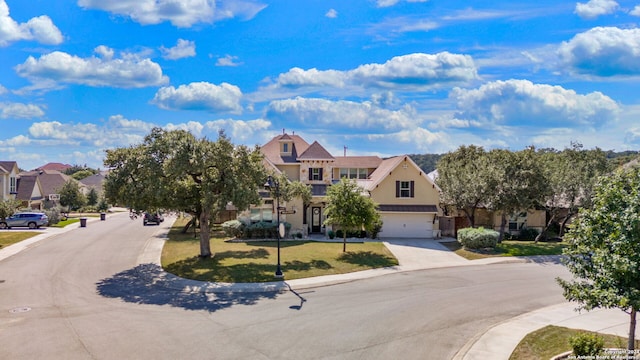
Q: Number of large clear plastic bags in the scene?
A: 0